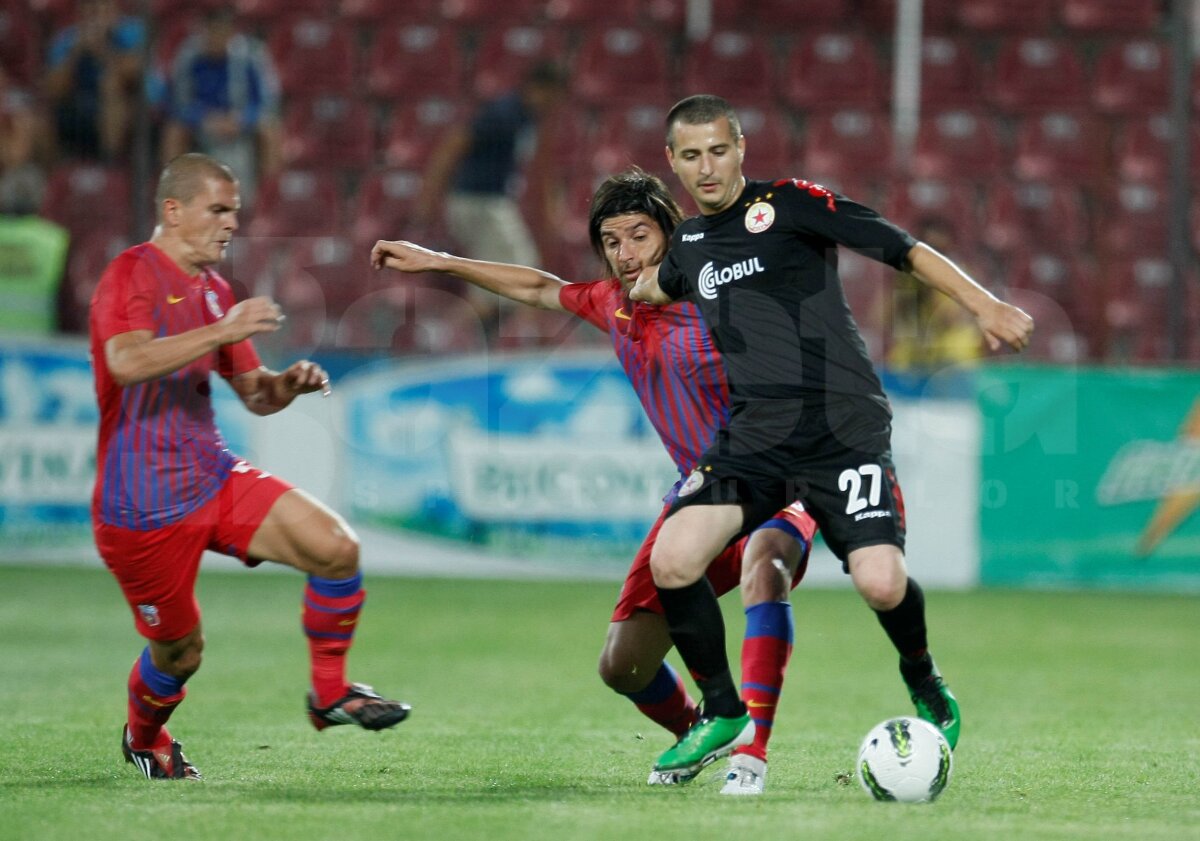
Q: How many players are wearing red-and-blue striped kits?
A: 2